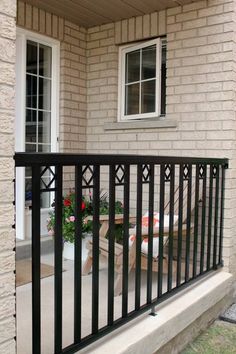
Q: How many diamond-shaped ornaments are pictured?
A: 8